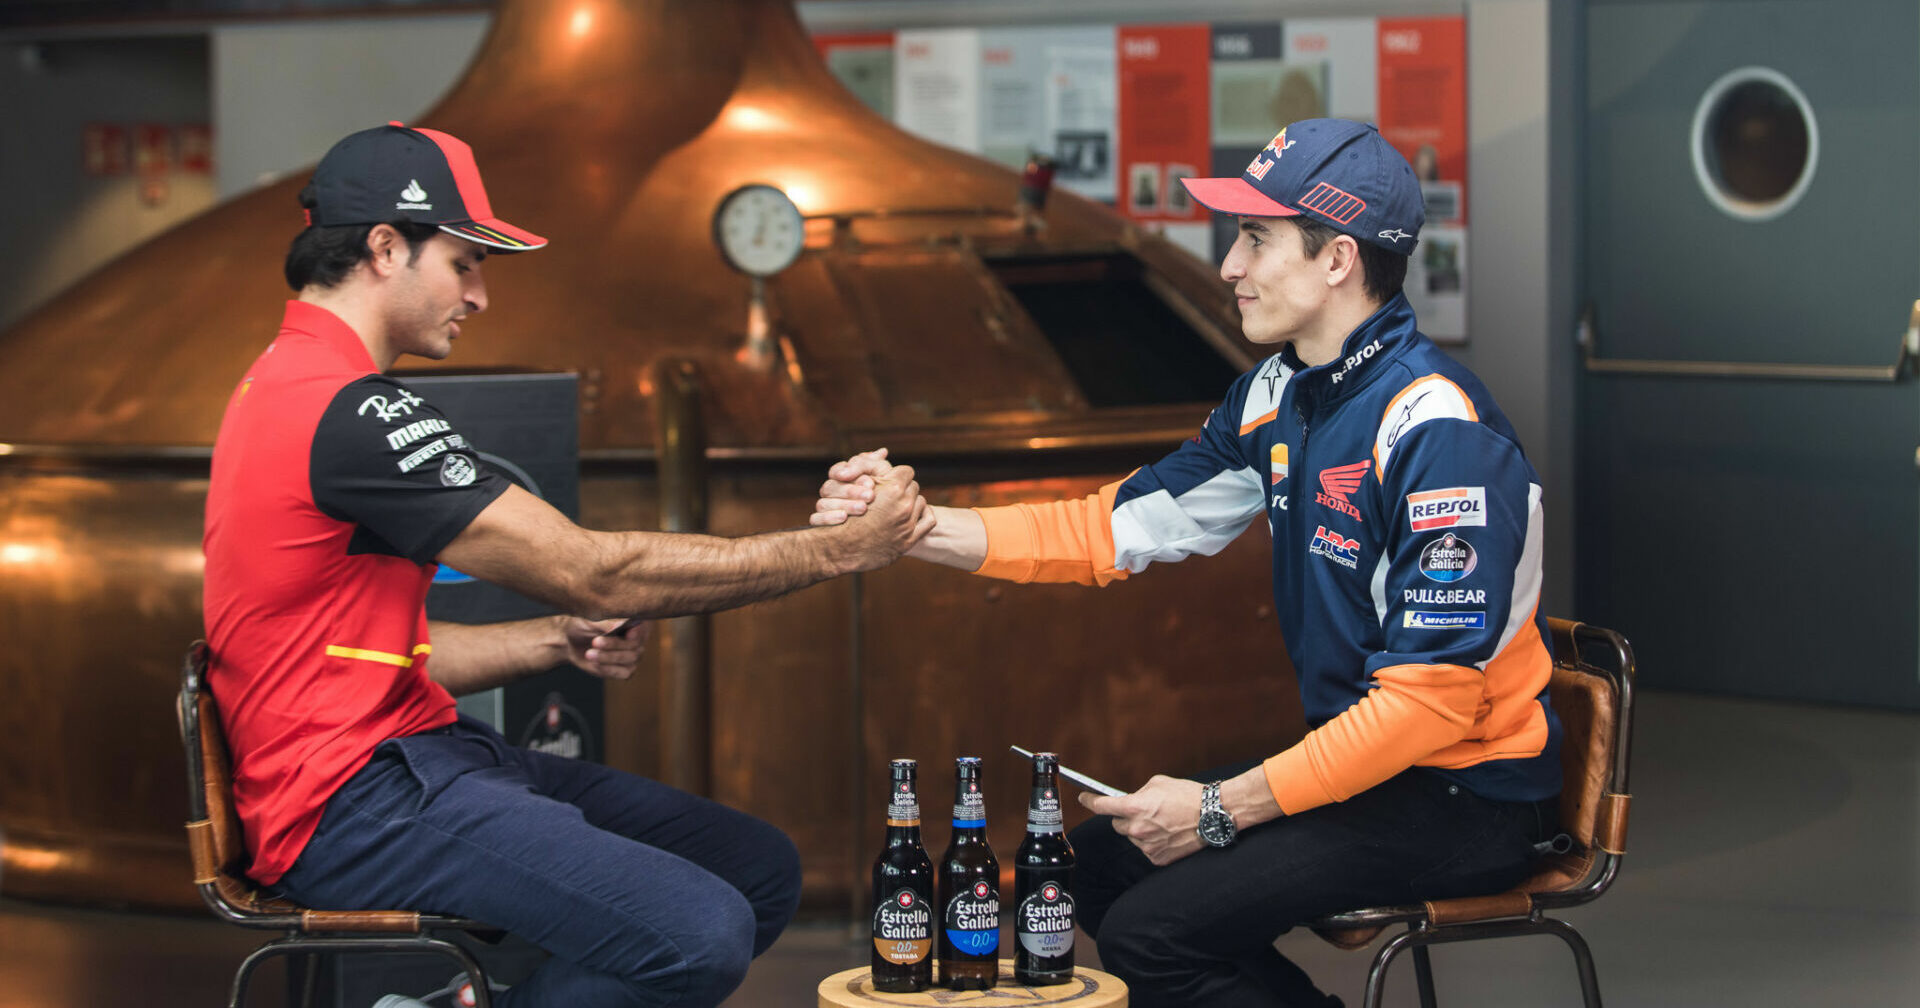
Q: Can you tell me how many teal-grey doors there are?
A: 1